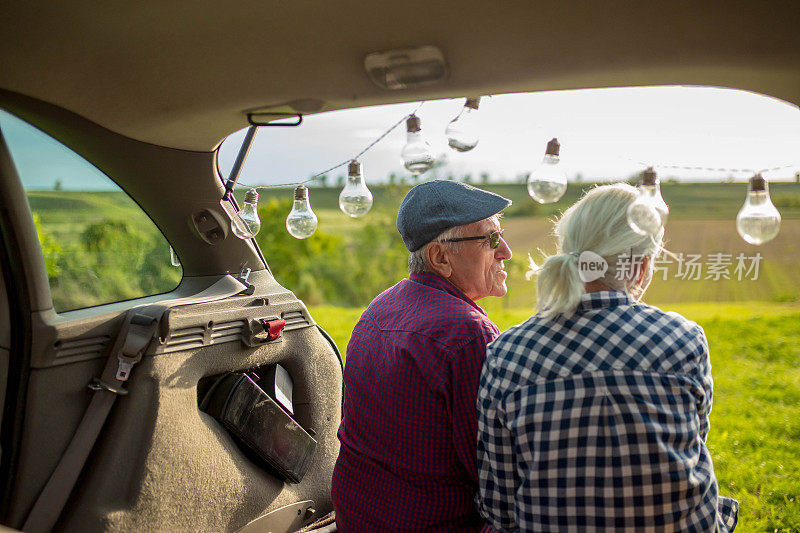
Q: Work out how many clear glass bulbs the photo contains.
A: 8